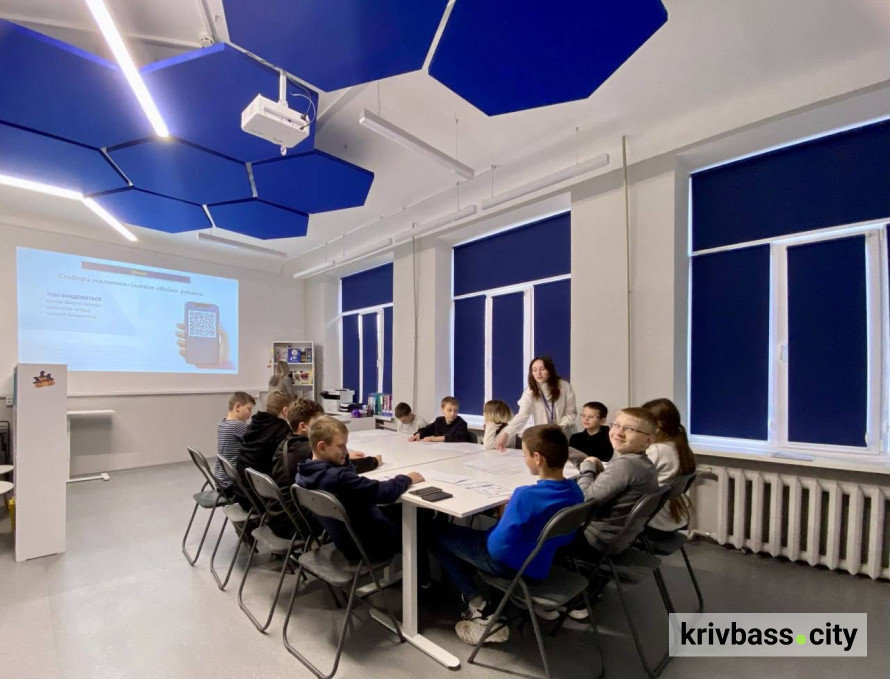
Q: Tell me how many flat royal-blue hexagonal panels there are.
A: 9